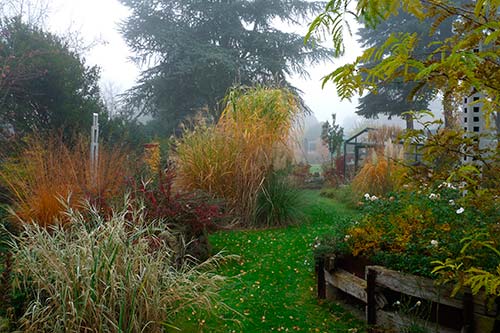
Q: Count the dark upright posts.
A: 3